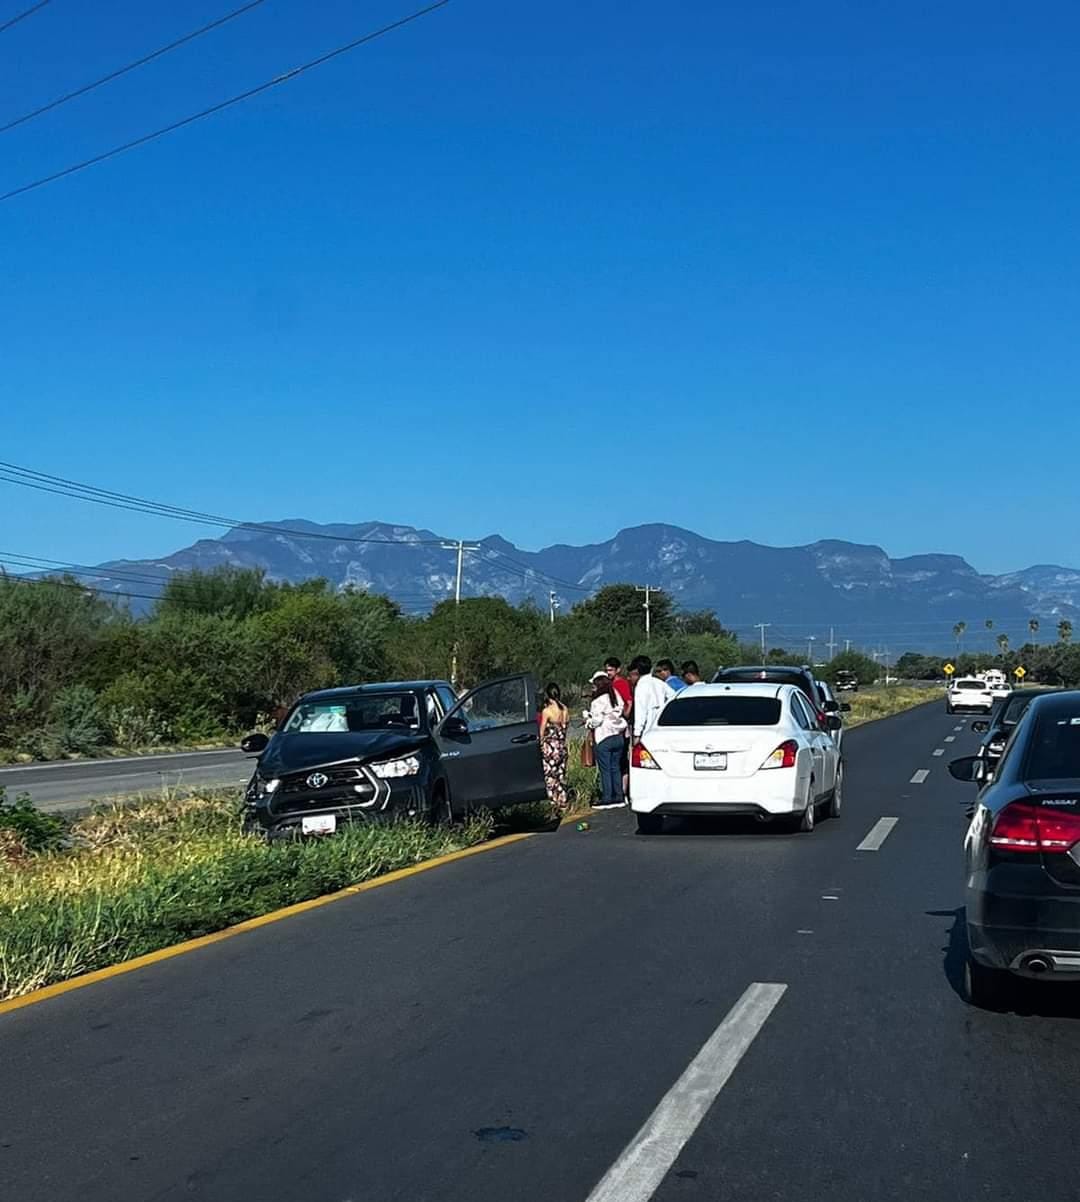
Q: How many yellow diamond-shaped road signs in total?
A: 2